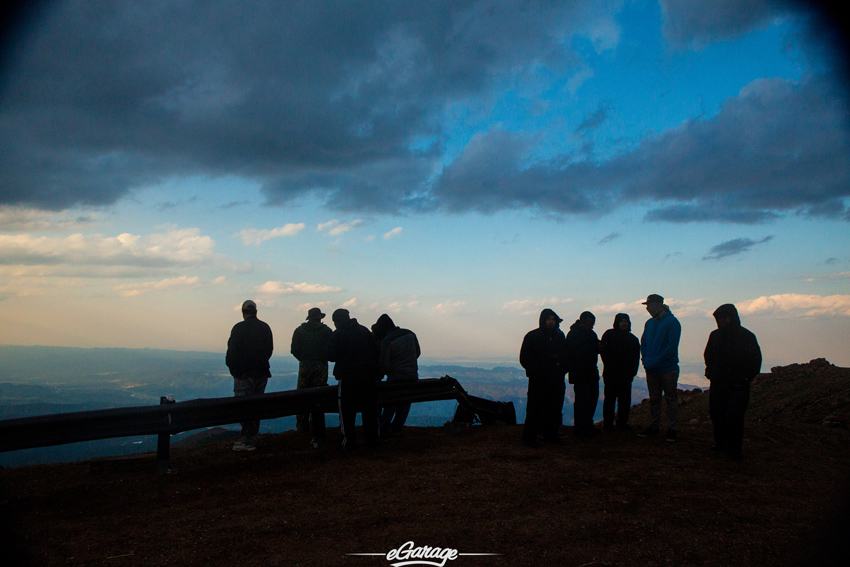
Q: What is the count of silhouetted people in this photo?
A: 9